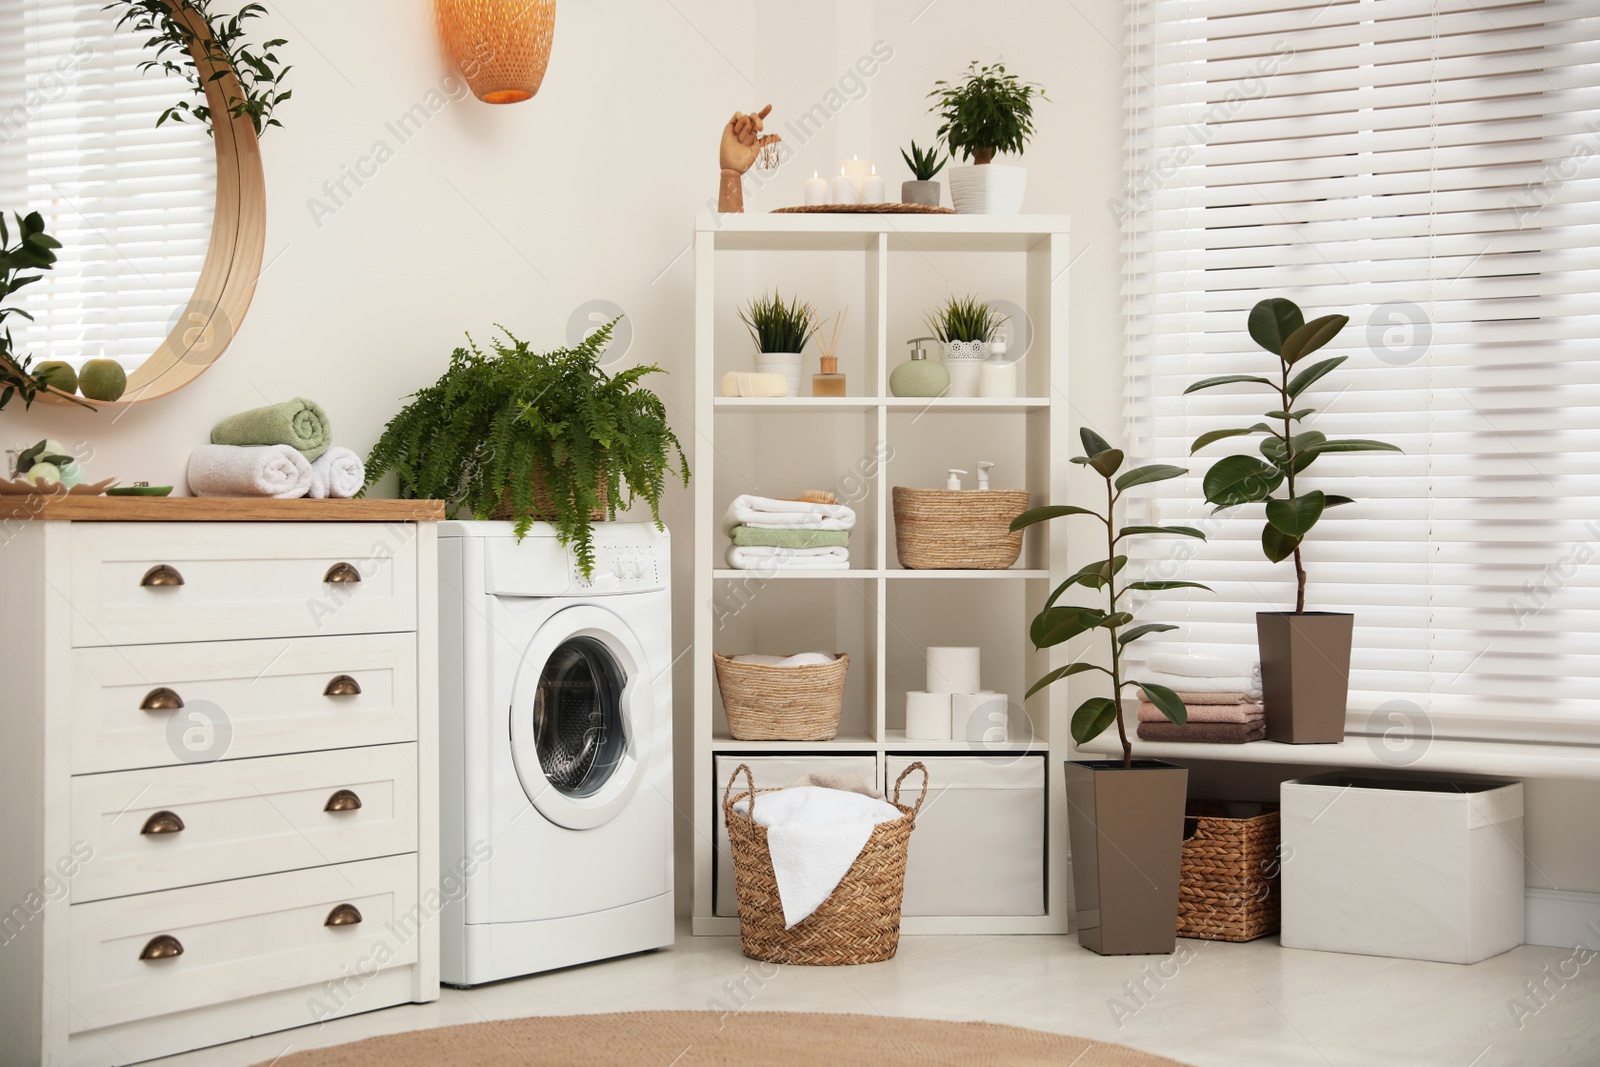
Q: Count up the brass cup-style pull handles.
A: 8